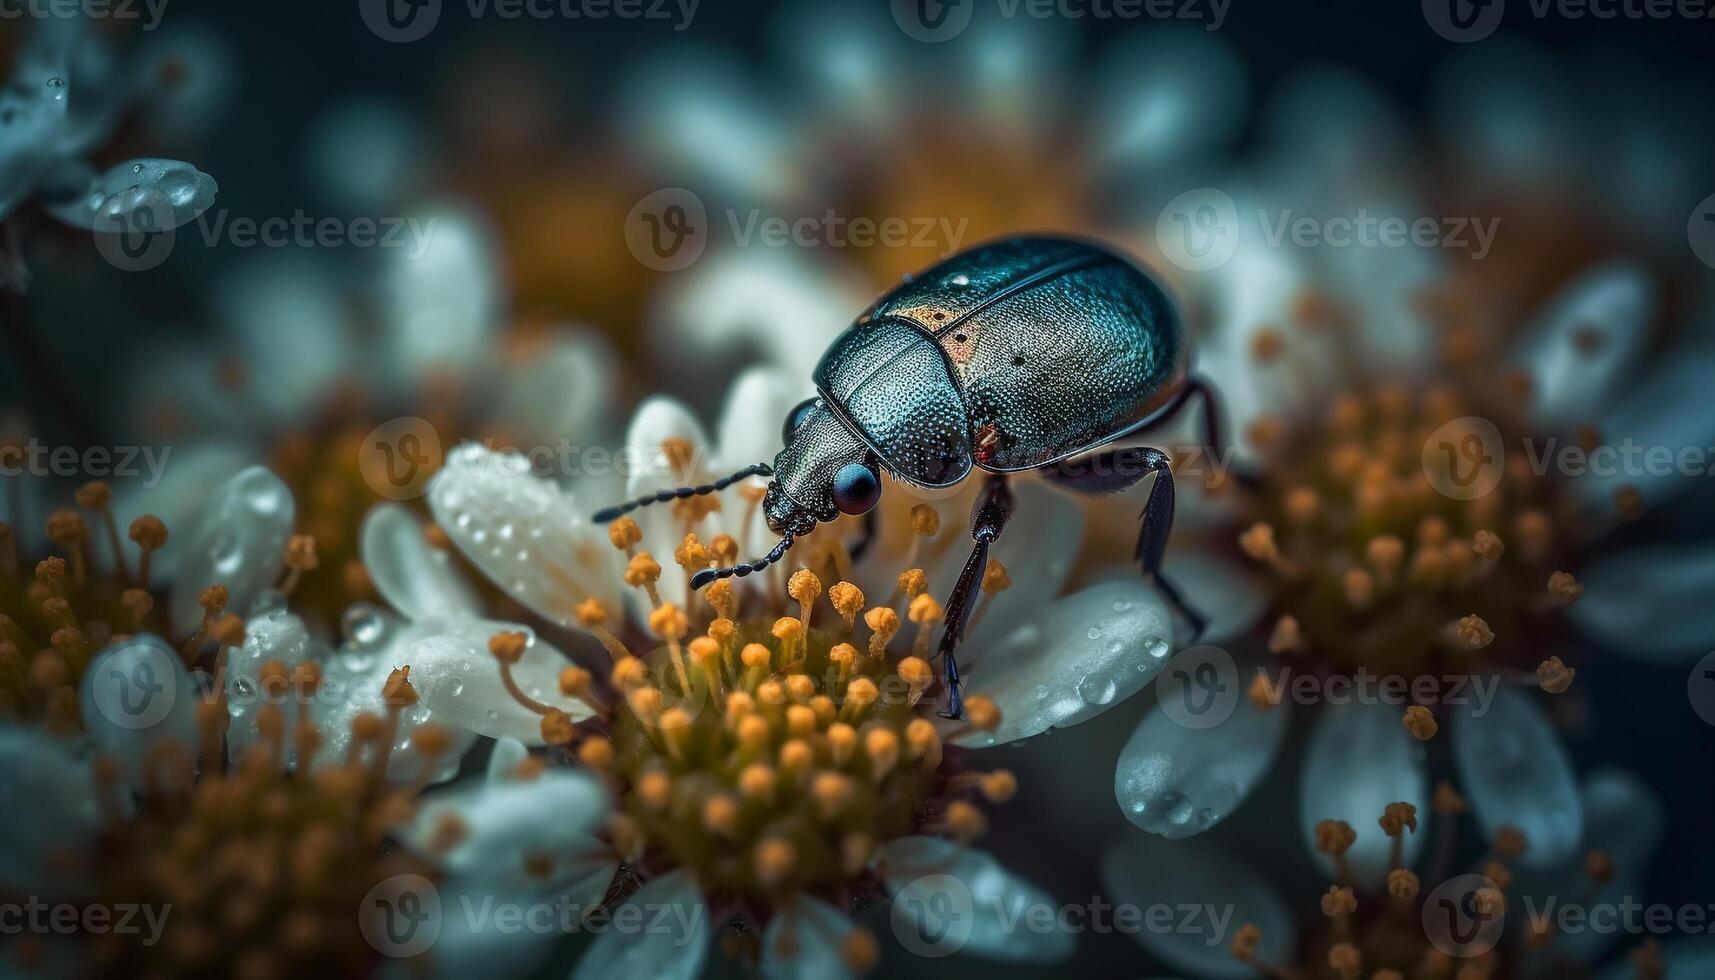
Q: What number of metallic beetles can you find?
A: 1